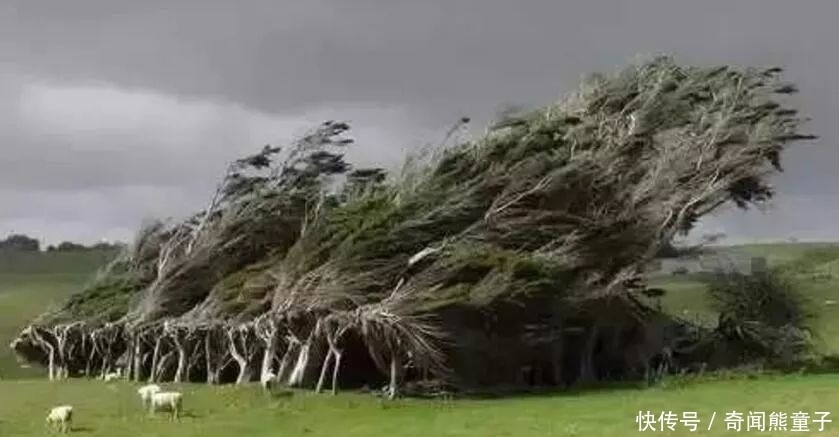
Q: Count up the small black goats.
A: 0